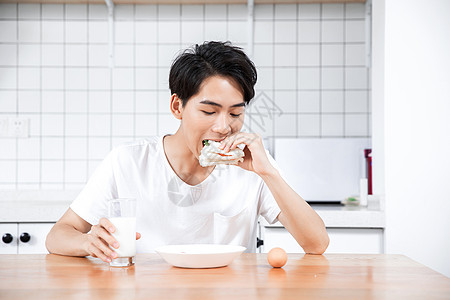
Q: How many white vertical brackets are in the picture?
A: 3